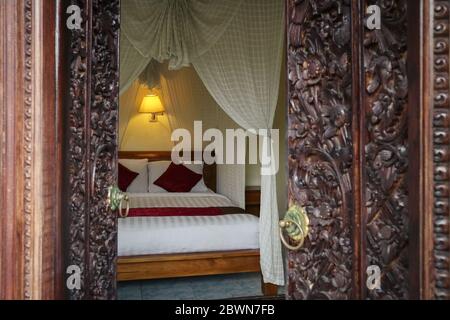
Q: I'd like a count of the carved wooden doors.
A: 2